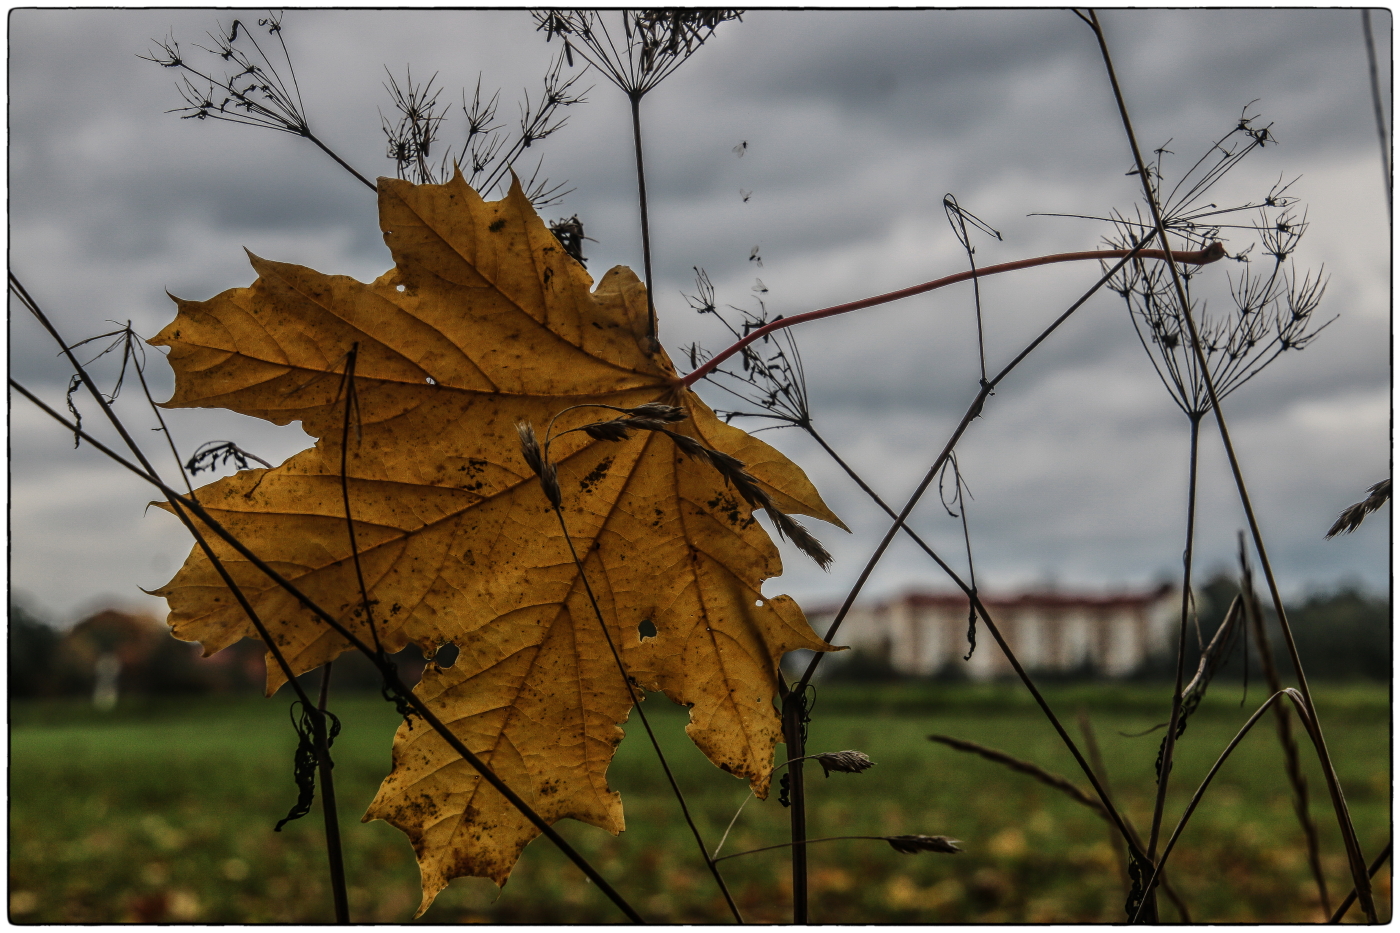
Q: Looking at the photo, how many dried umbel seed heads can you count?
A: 6